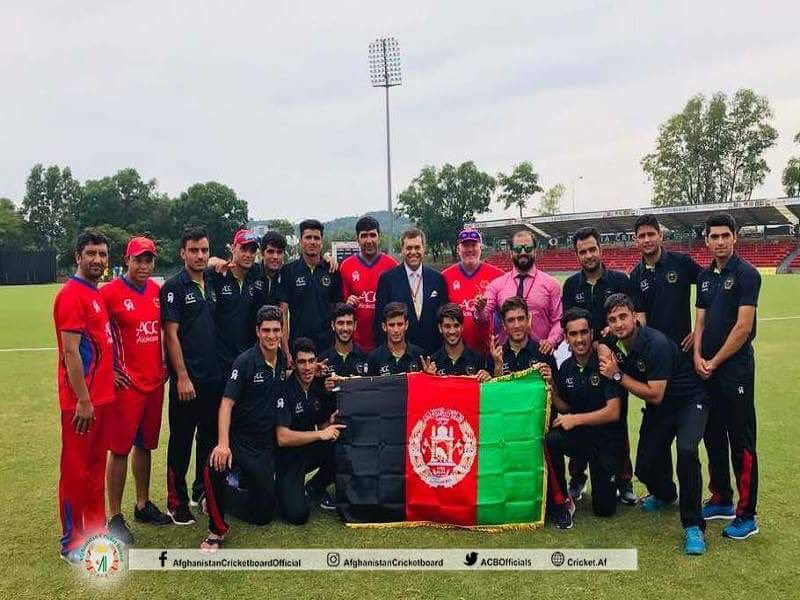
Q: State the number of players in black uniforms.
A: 15